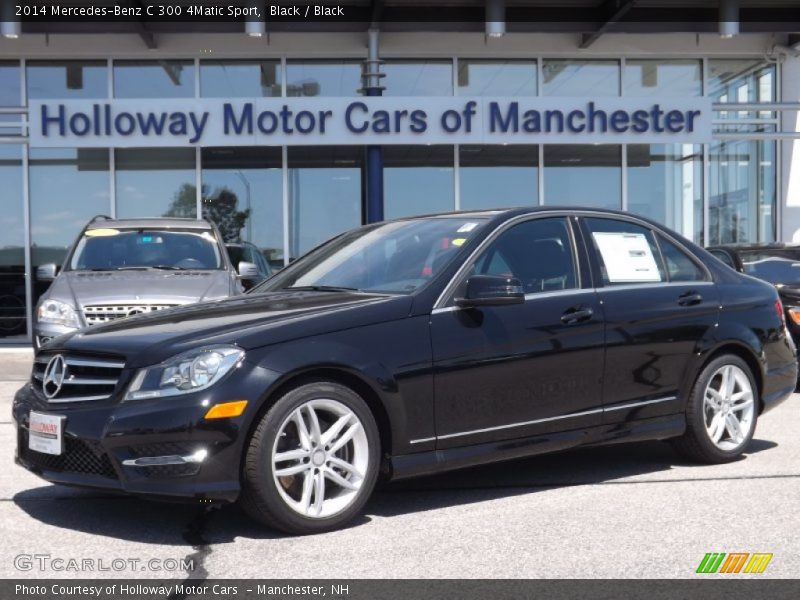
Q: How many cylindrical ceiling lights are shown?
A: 4